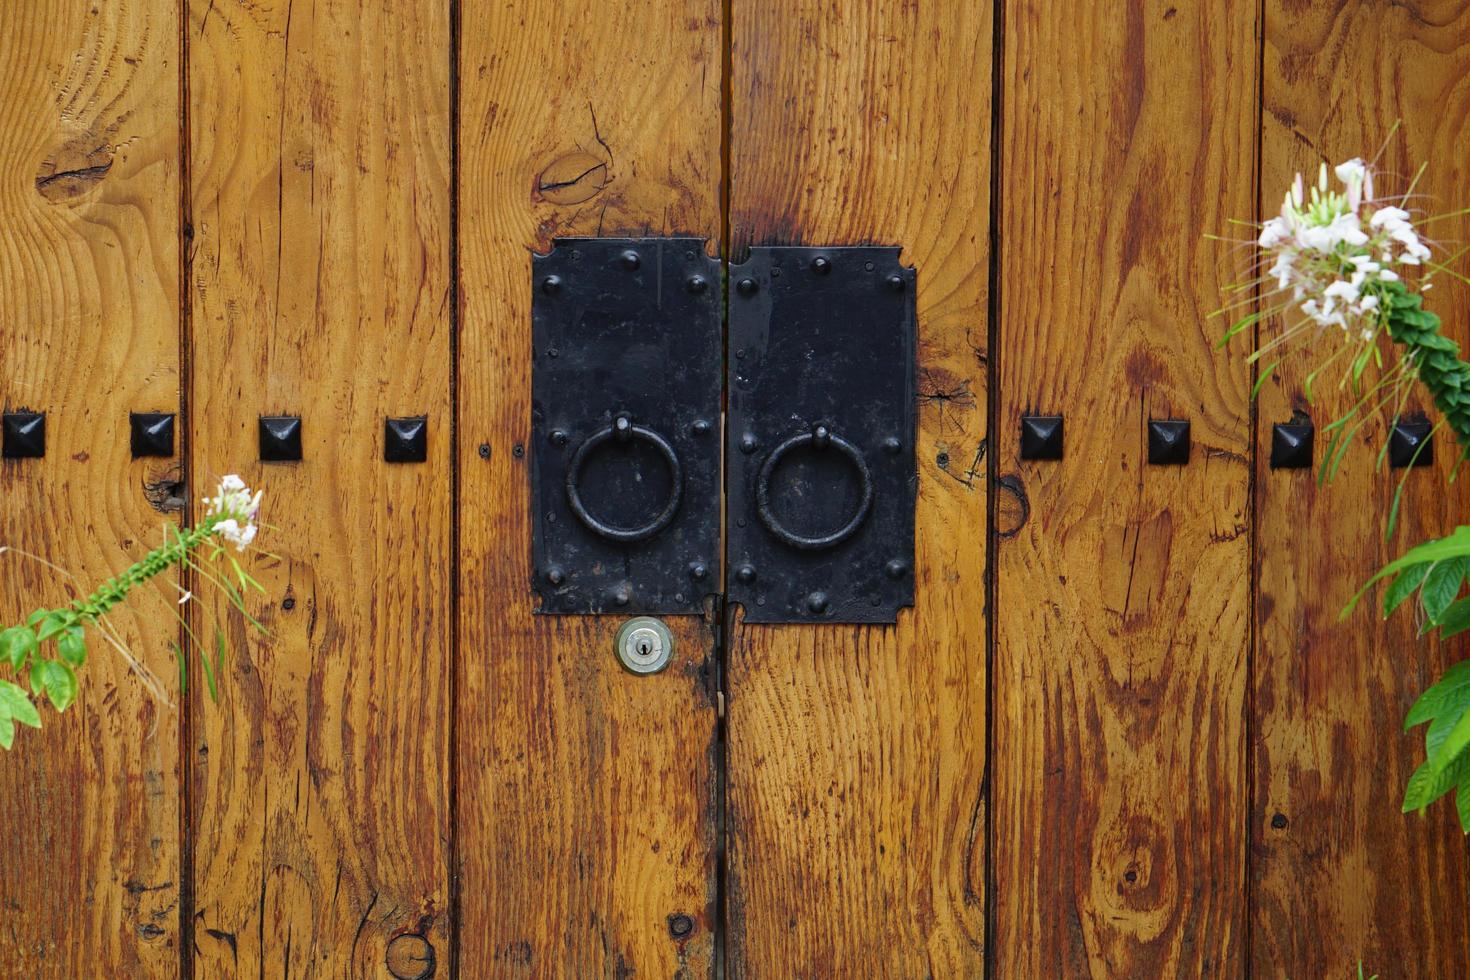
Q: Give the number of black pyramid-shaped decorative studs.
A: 8